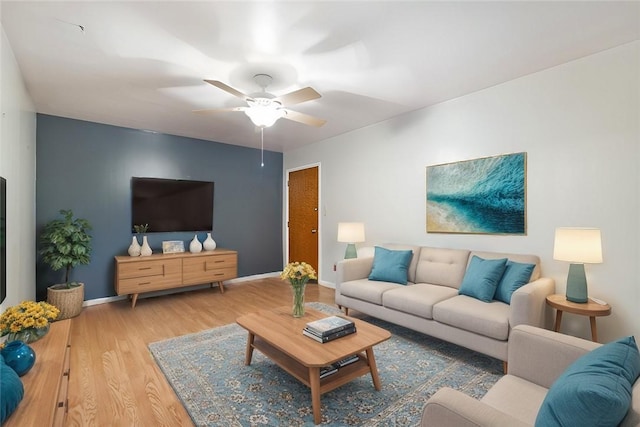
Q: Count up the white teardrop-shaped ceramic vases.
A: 4